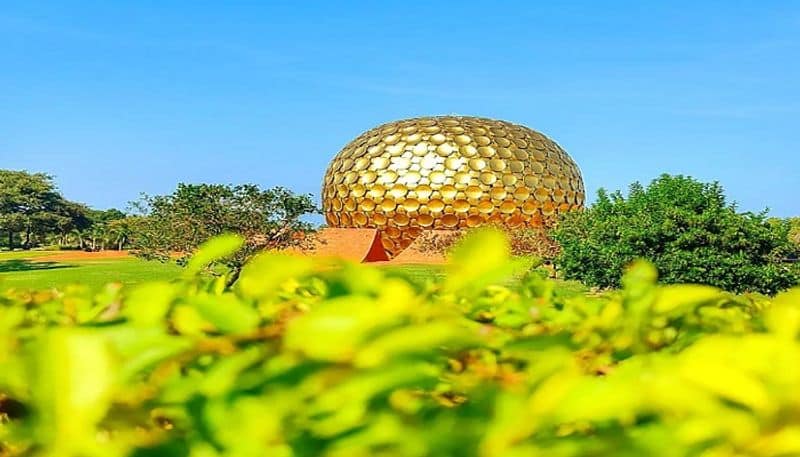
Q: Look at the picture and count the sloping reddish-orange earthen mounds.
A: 2